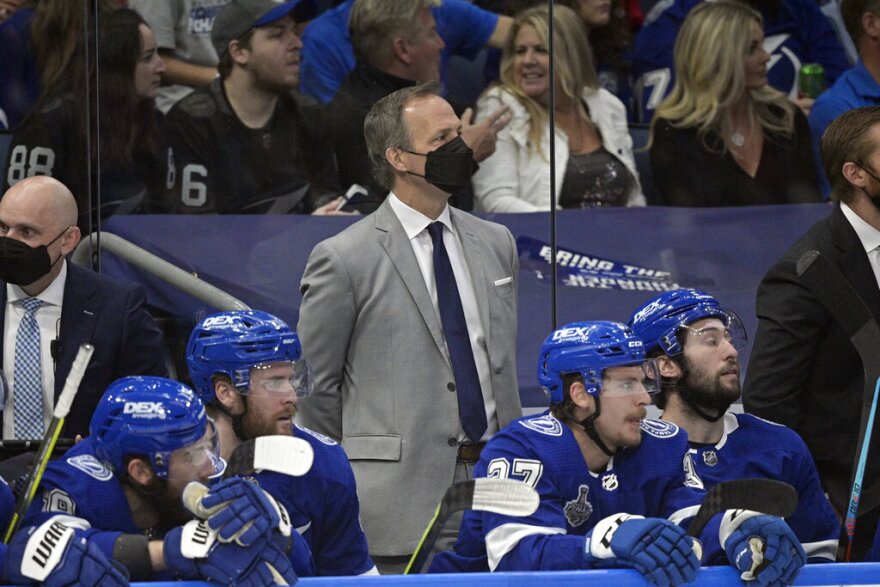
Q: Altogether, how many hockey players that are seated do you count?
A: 4